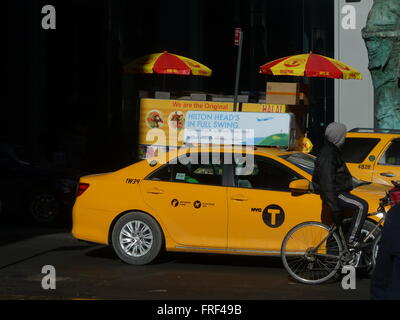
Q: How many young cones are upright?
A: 0